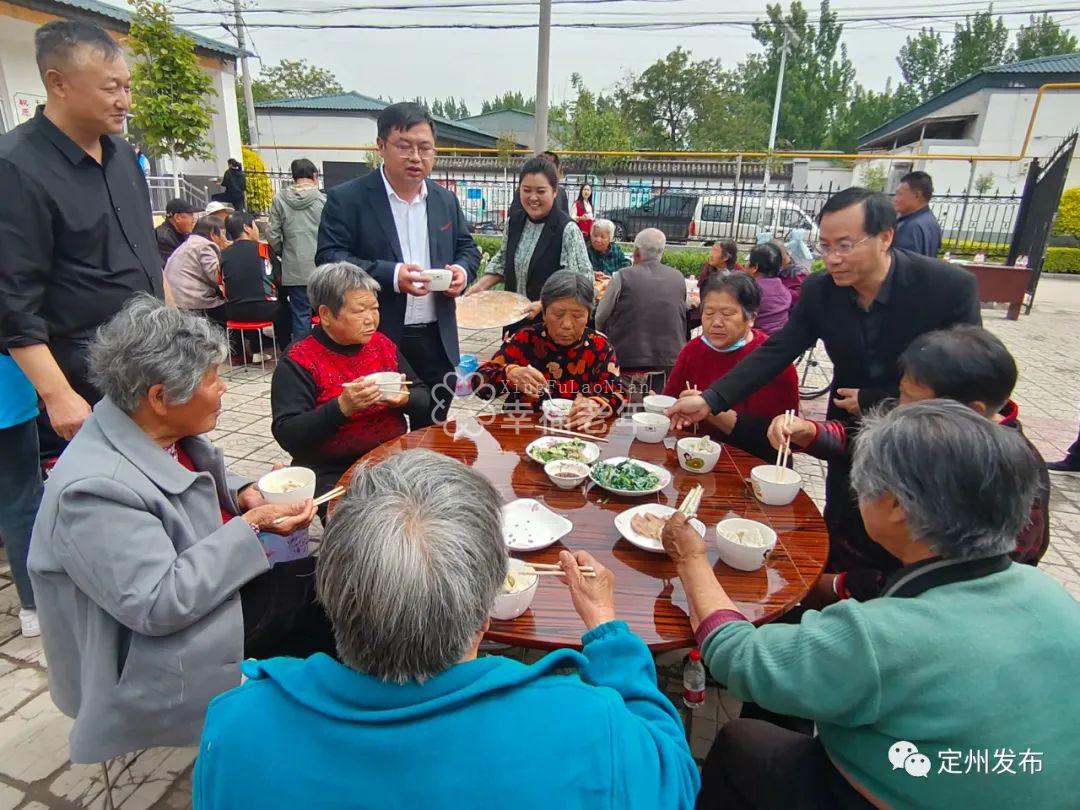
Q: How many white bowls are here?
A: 11